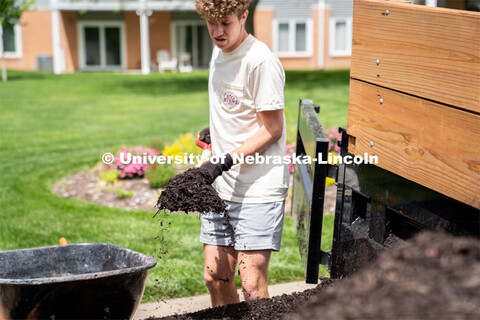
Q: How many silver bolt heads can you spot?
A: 4